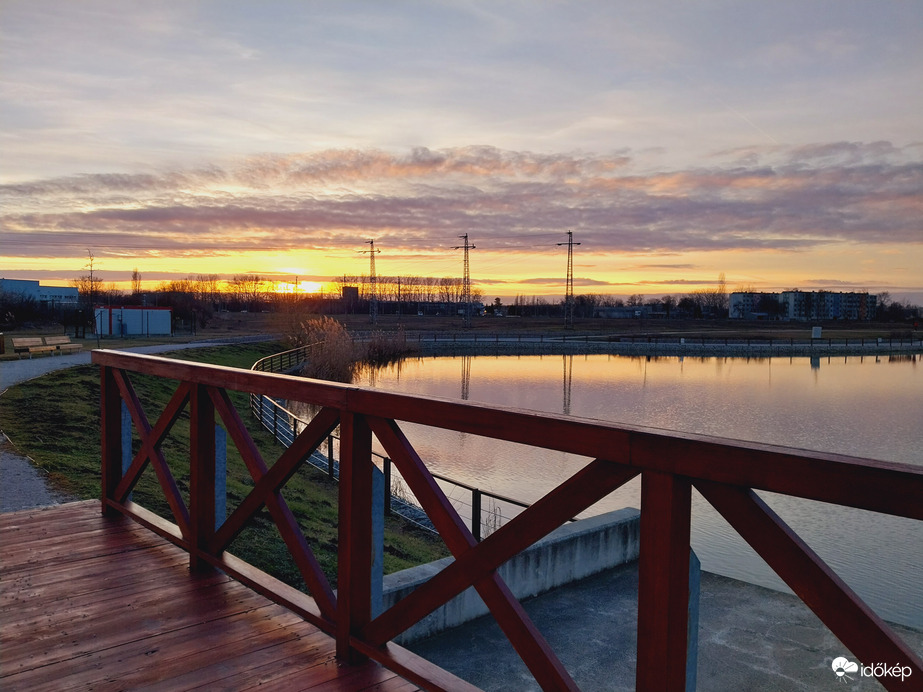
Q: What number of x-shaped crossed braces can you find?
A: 3